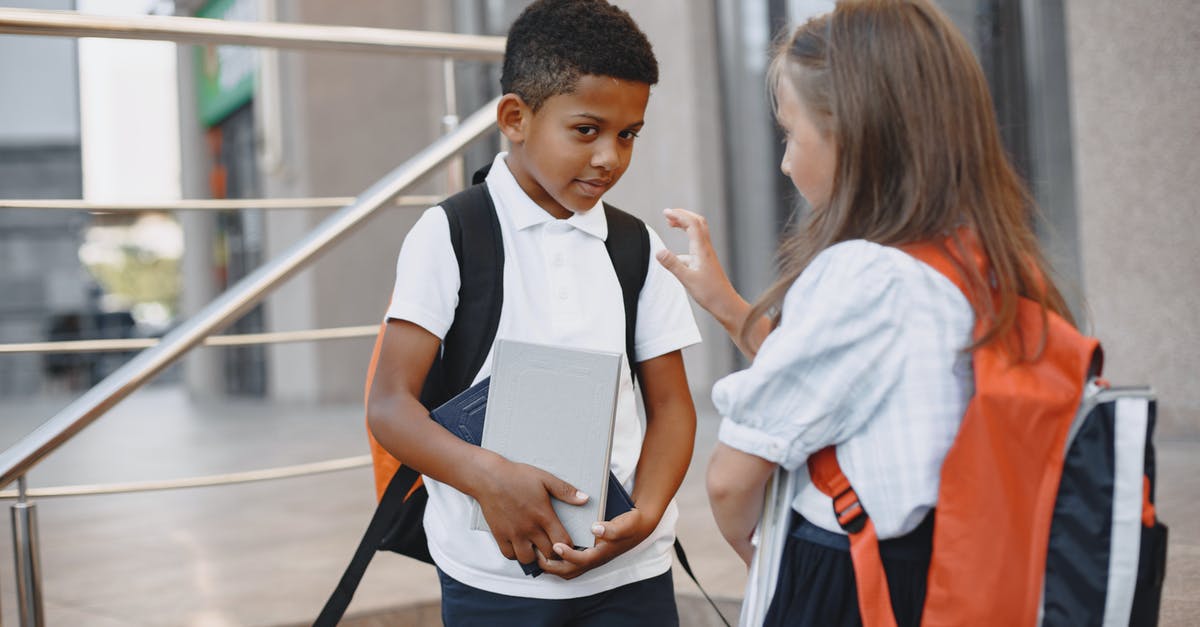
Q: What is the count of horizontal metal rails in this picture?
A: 4